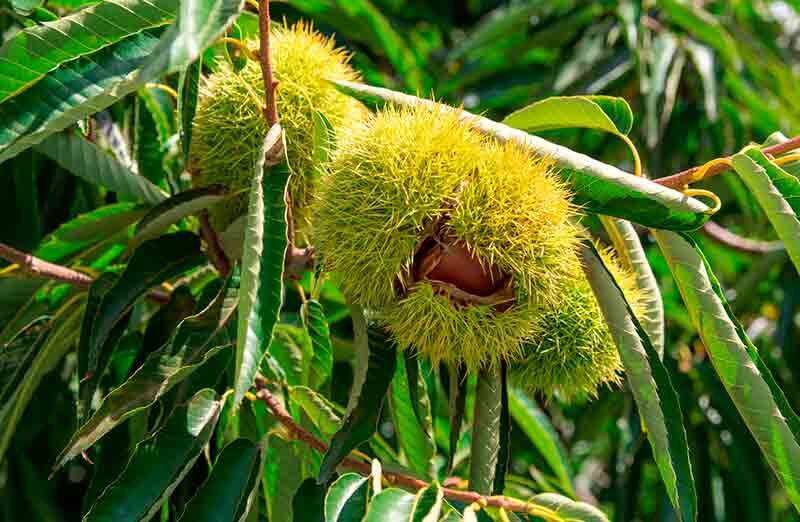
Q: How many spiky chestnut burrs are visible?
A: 3